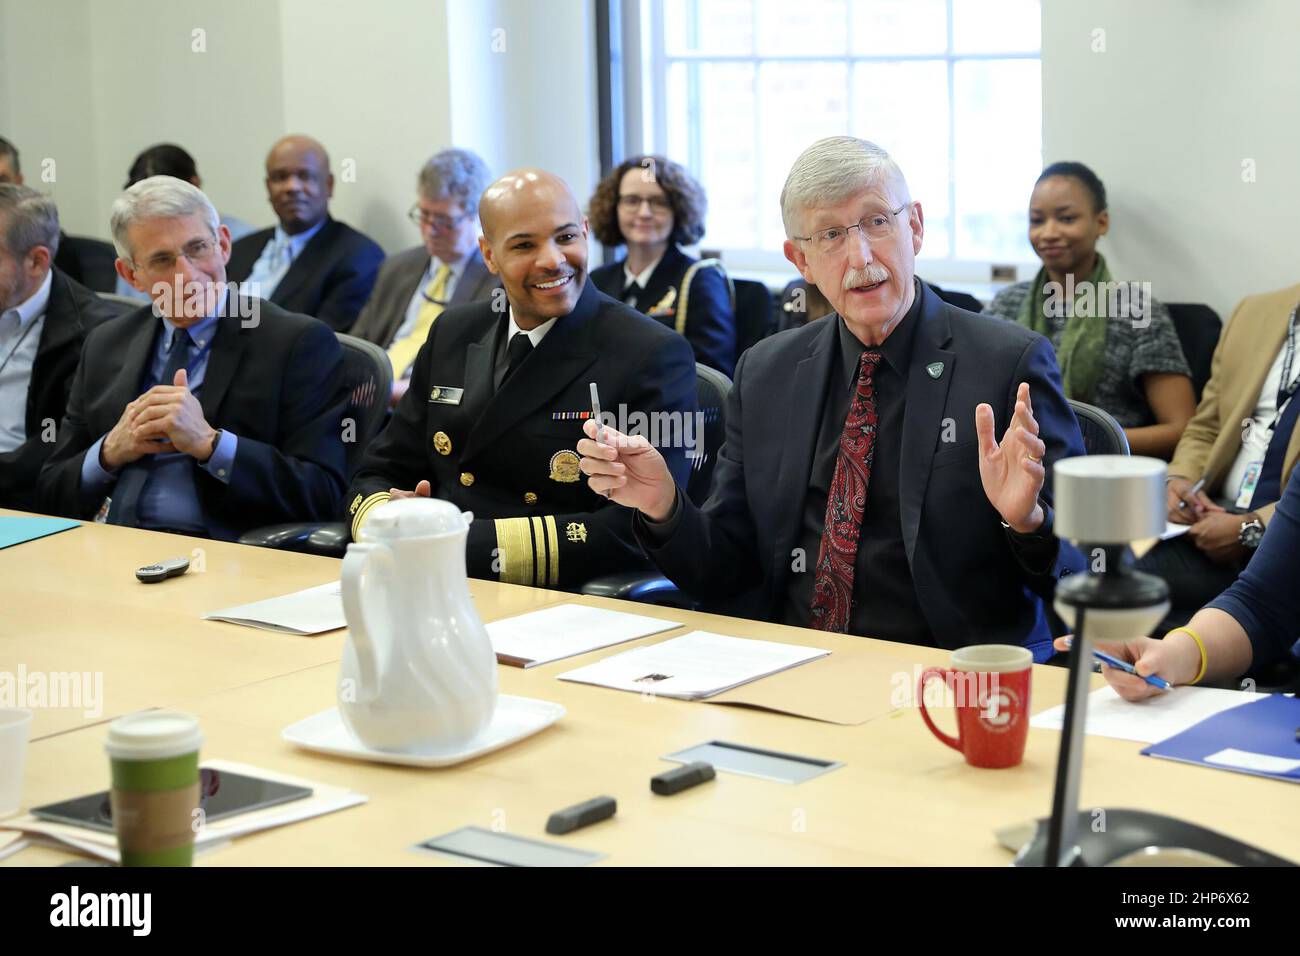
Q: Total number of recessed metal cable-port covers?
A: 2